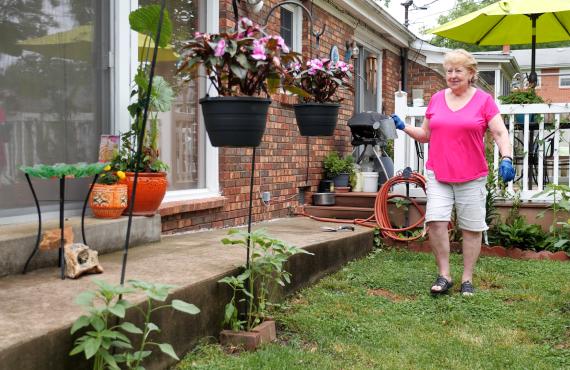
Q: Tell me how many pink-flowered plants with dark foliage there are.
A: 2